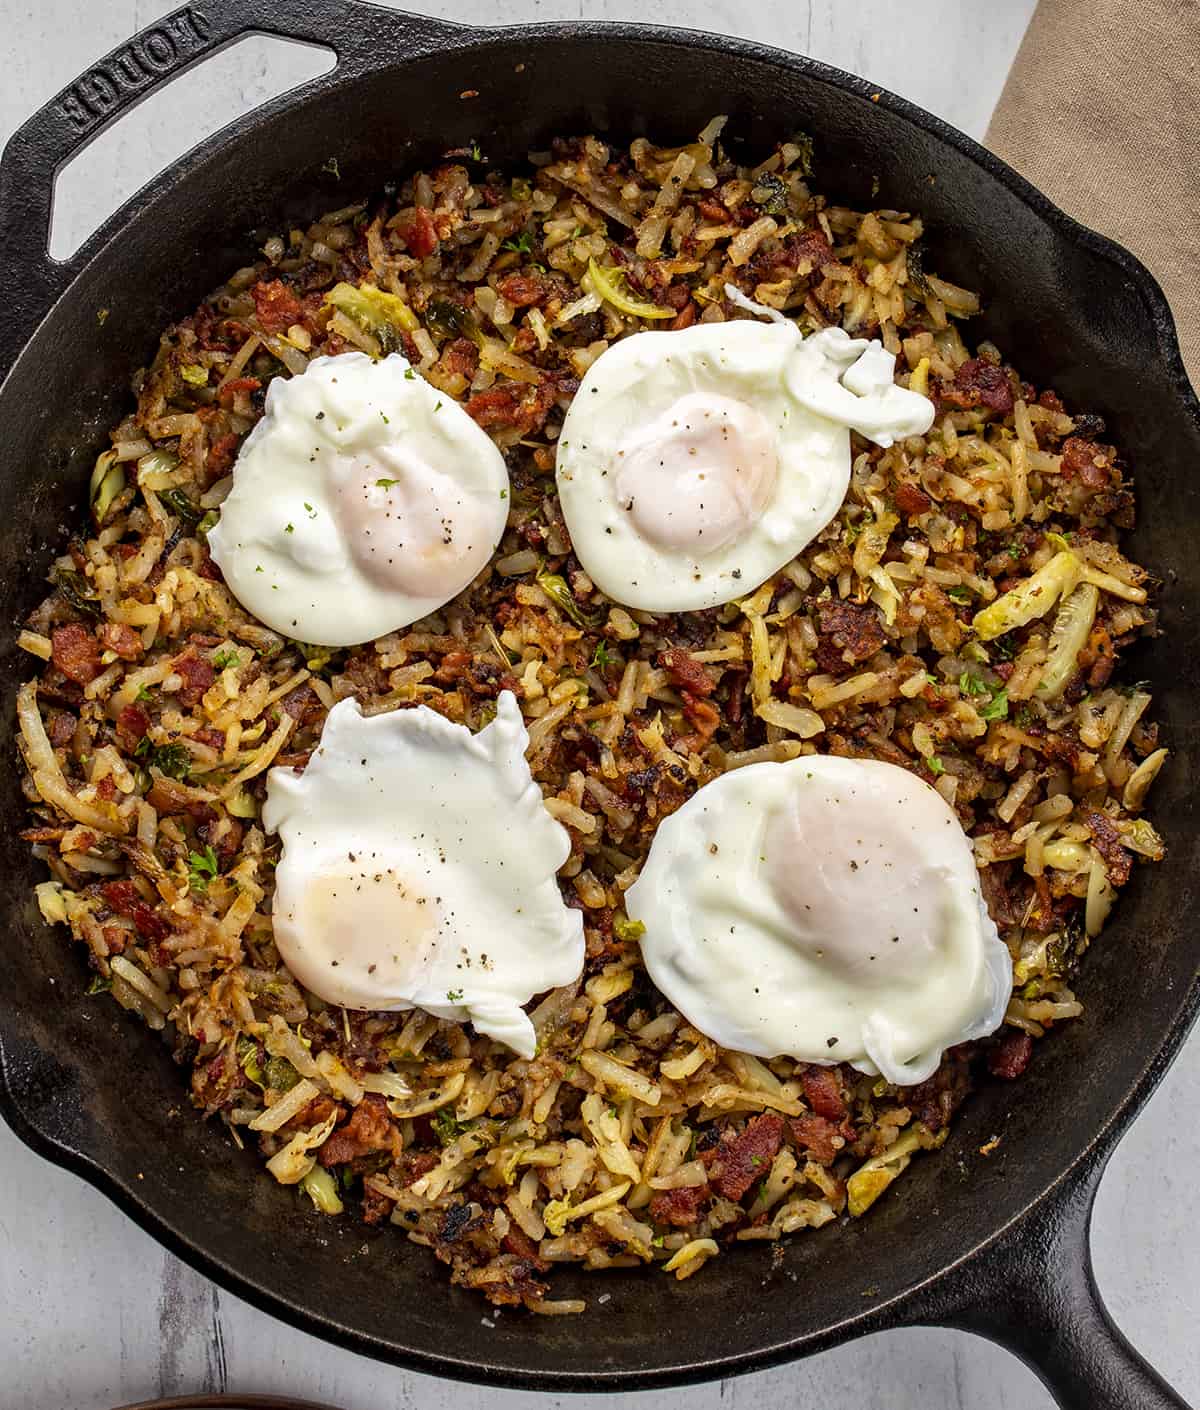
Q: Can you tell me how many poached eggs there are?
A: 4